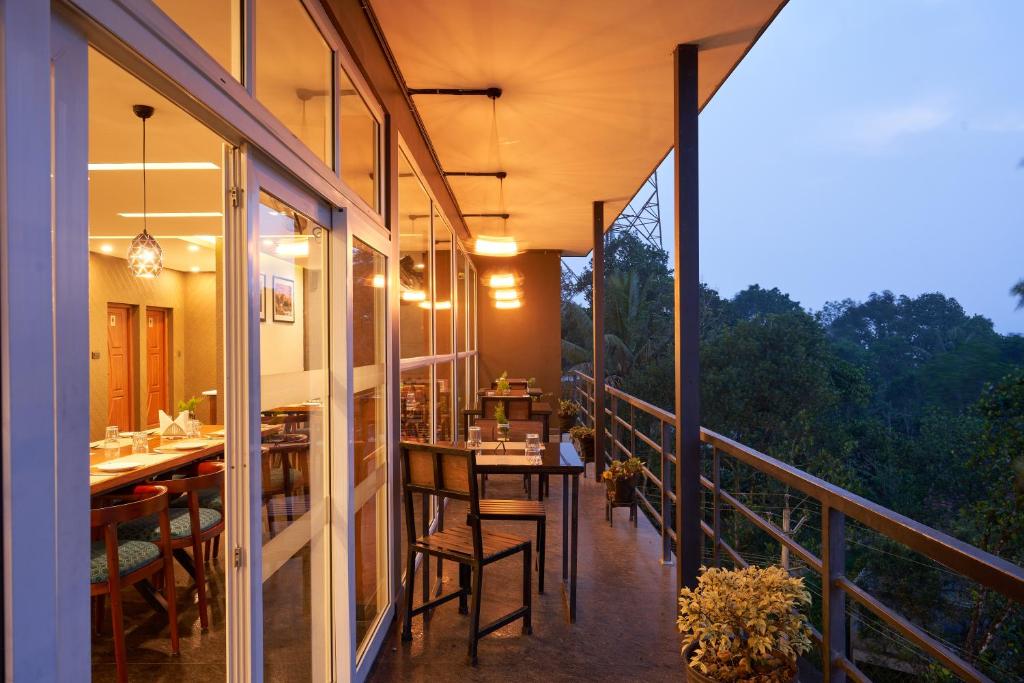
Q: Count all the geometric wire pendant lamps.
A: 1